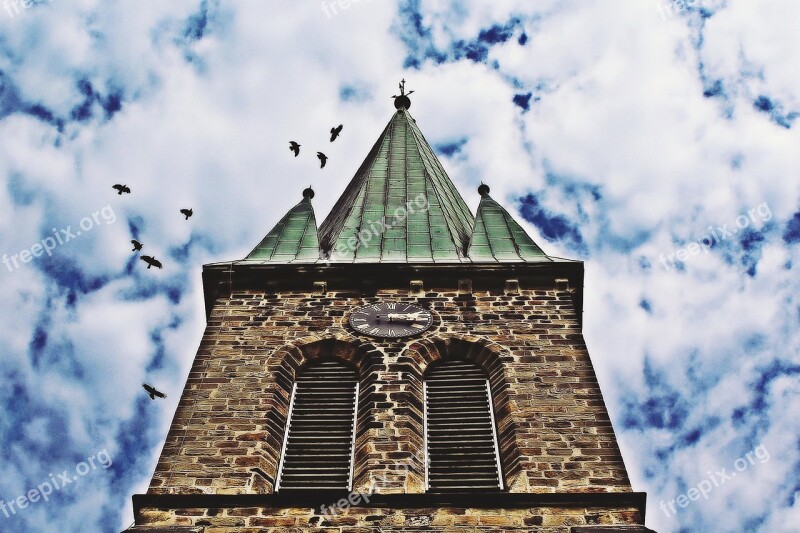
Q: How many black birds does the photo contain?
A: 8